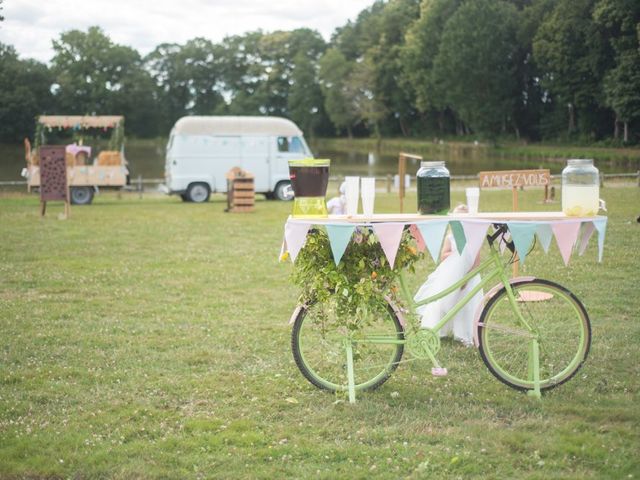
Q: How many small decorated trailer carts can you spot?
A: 1